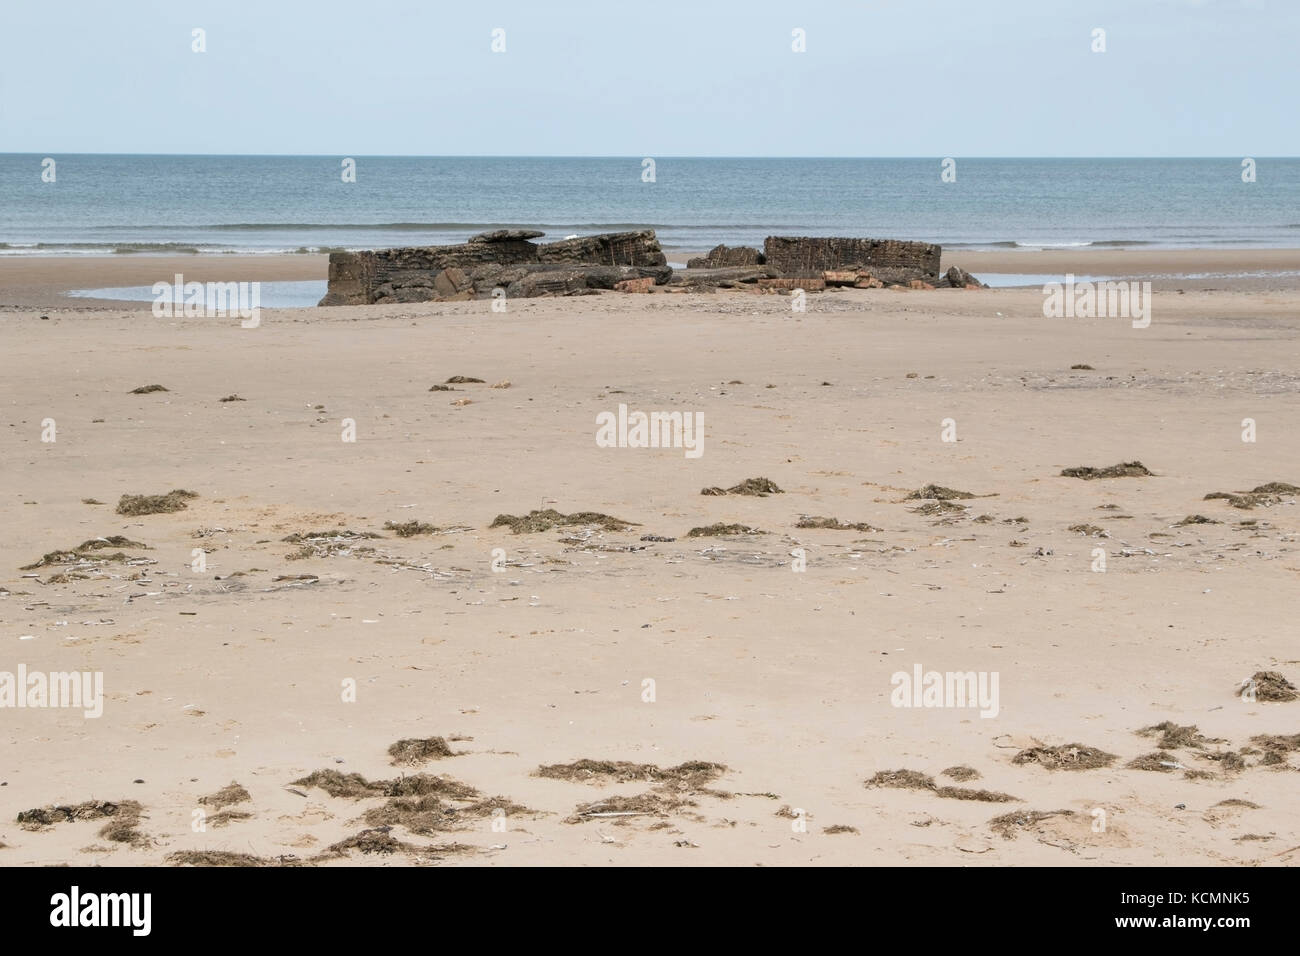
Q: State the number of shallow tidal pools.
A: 2